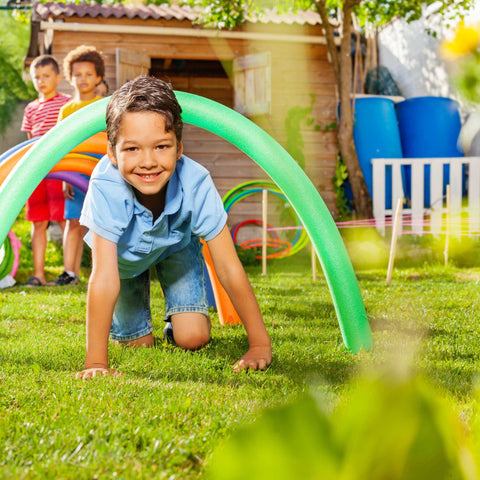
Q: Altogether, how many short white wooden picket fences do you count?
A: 1